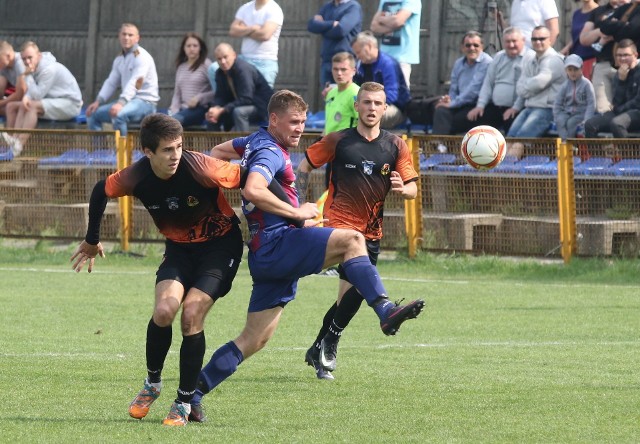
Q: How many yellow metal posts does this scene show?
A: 3